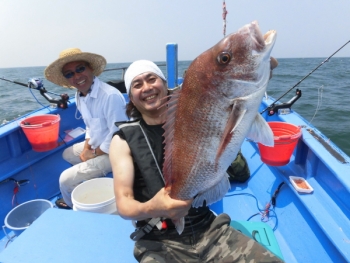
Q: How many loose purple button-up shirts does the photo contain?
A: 0